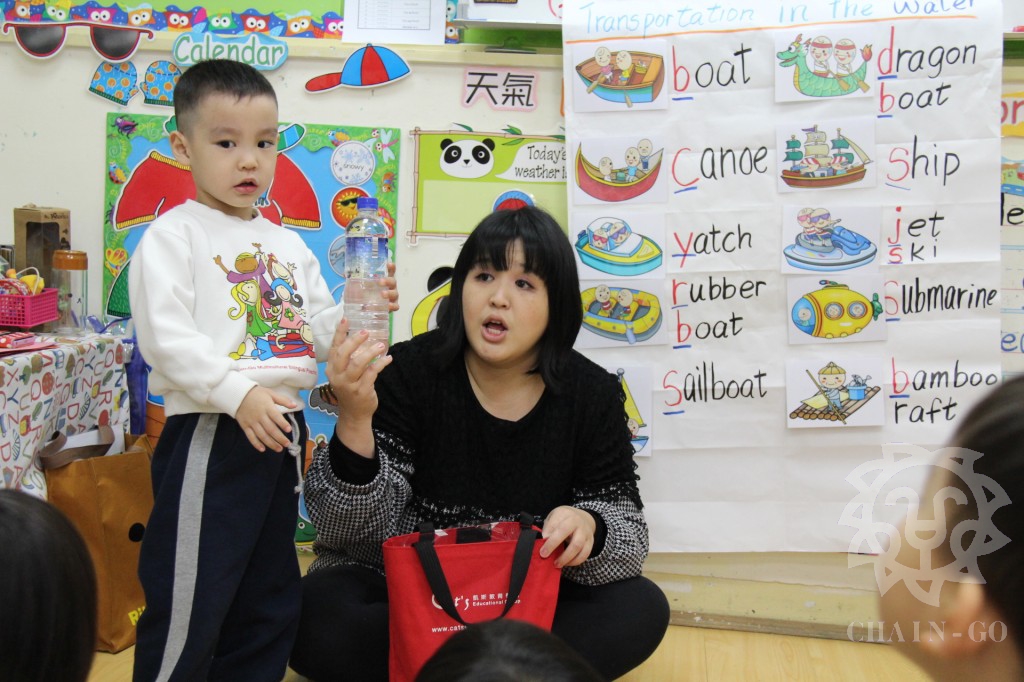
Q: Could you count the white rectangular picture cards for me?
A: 10